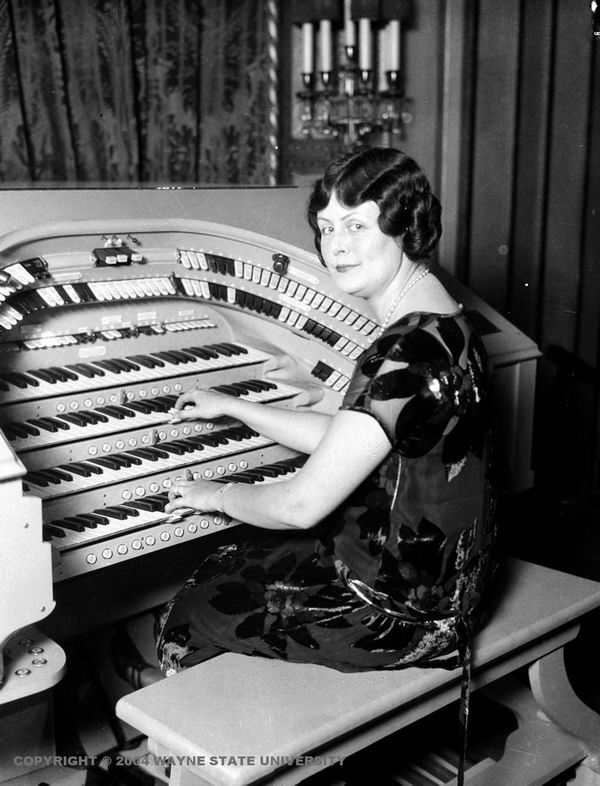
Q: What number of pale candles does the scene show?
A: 5